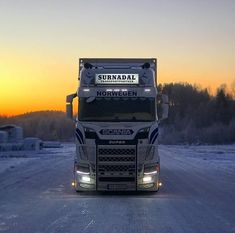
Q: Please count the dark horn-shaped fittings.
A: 2